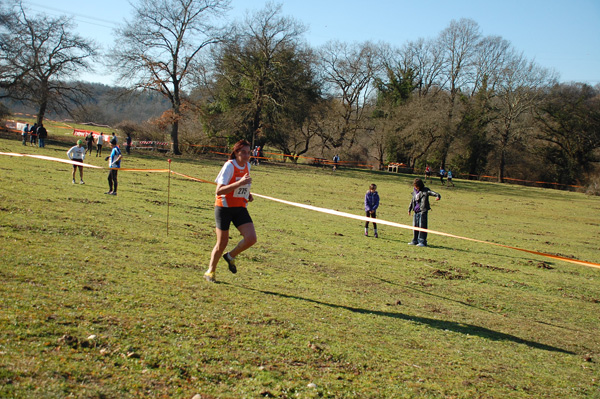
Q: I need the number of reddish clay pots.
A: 0